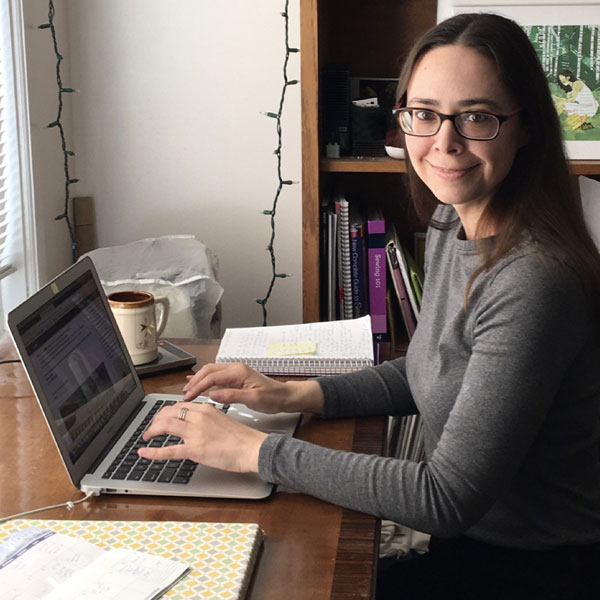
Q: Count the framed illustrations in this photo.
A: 1